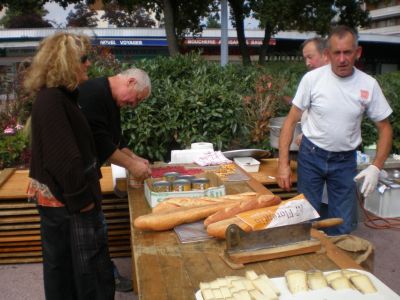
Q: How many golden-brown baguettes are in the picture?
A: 4